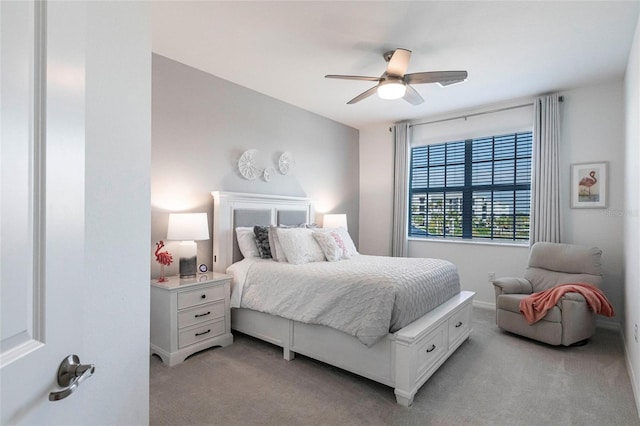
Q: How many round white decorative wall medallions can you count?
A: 3